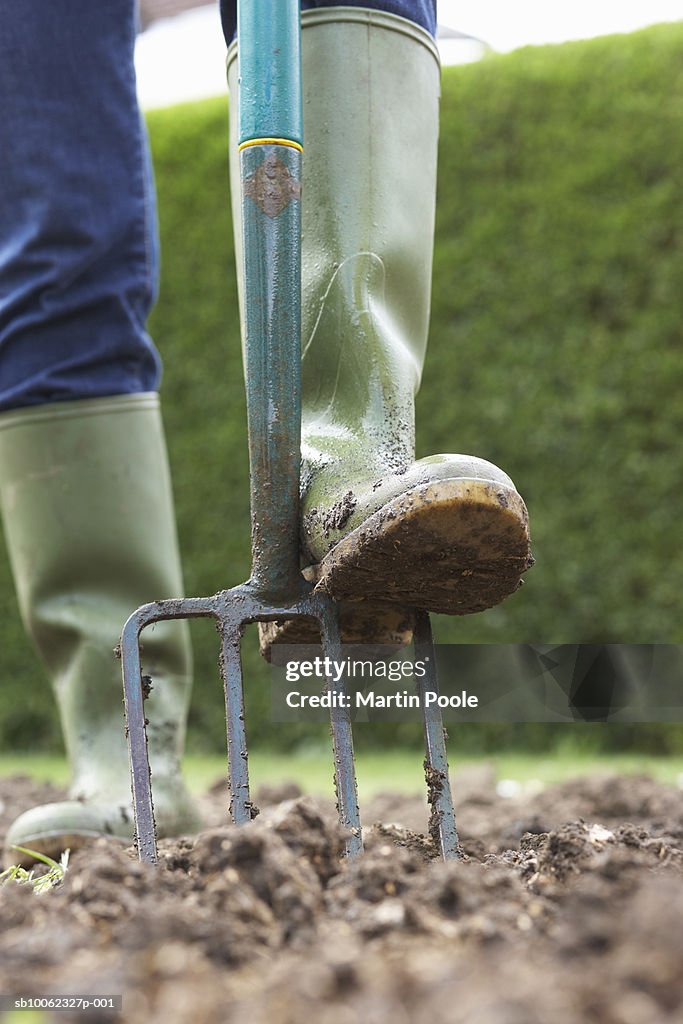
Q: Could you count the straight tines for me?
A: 4